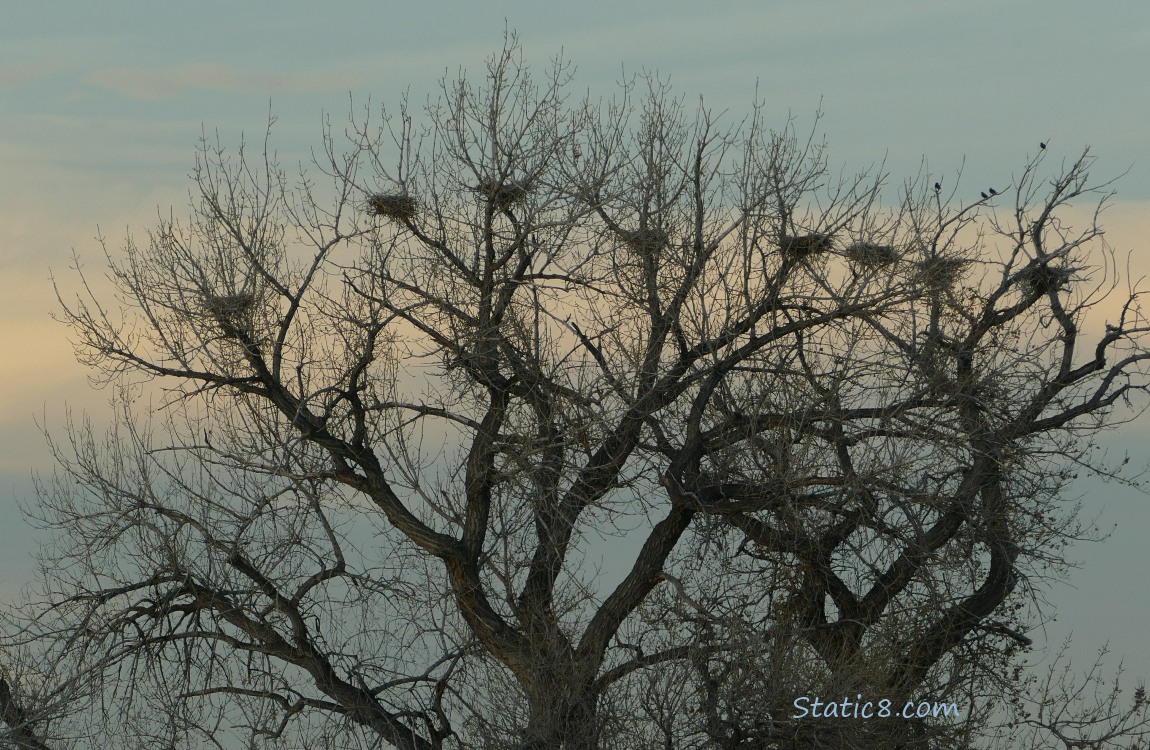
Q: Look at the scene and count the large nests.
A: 8